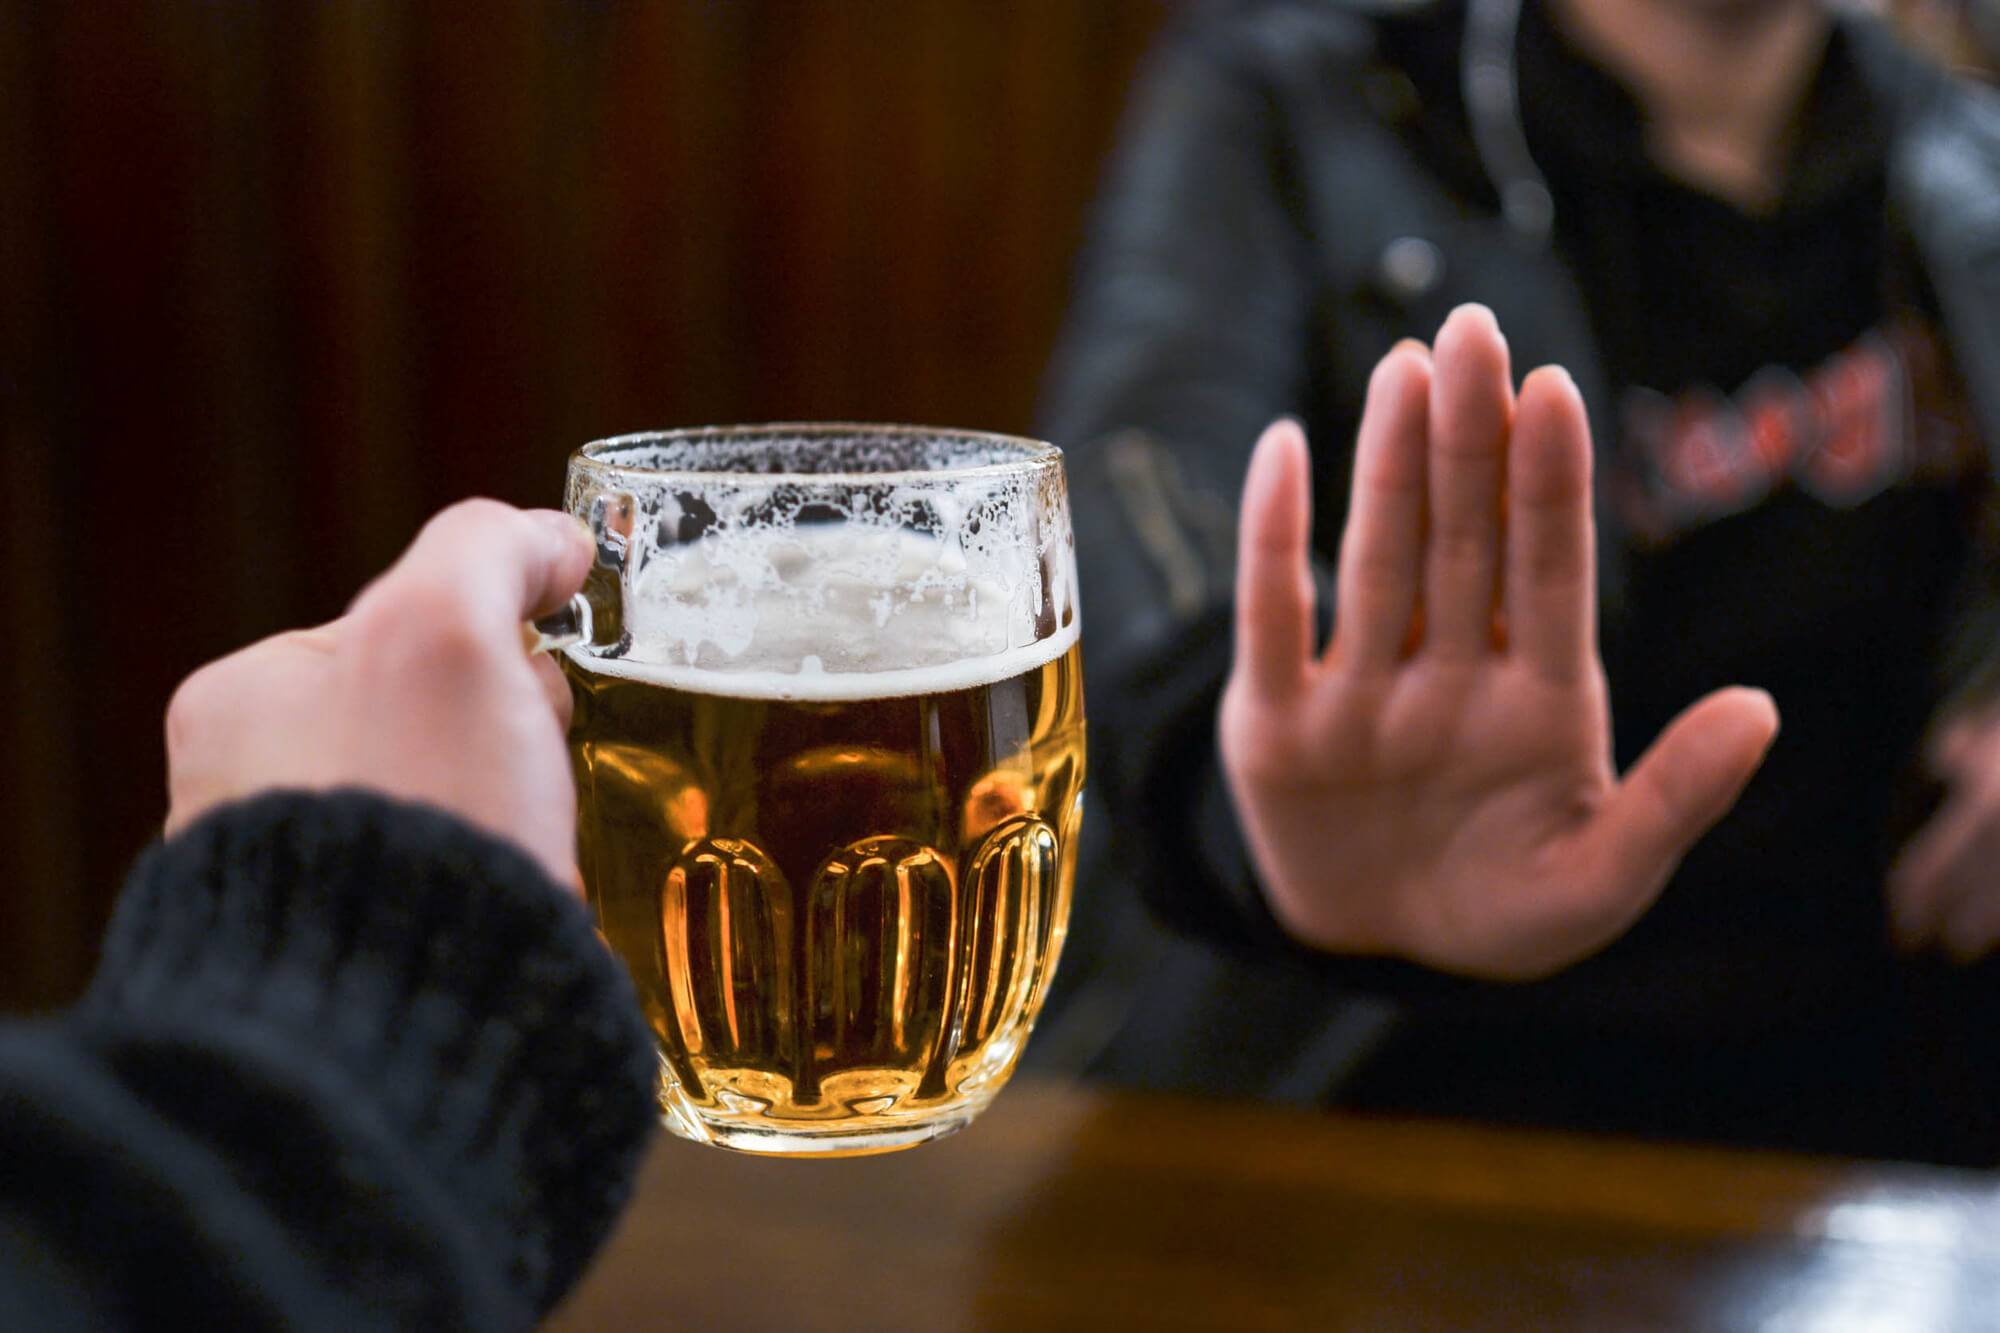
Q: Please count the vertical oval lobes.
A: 3